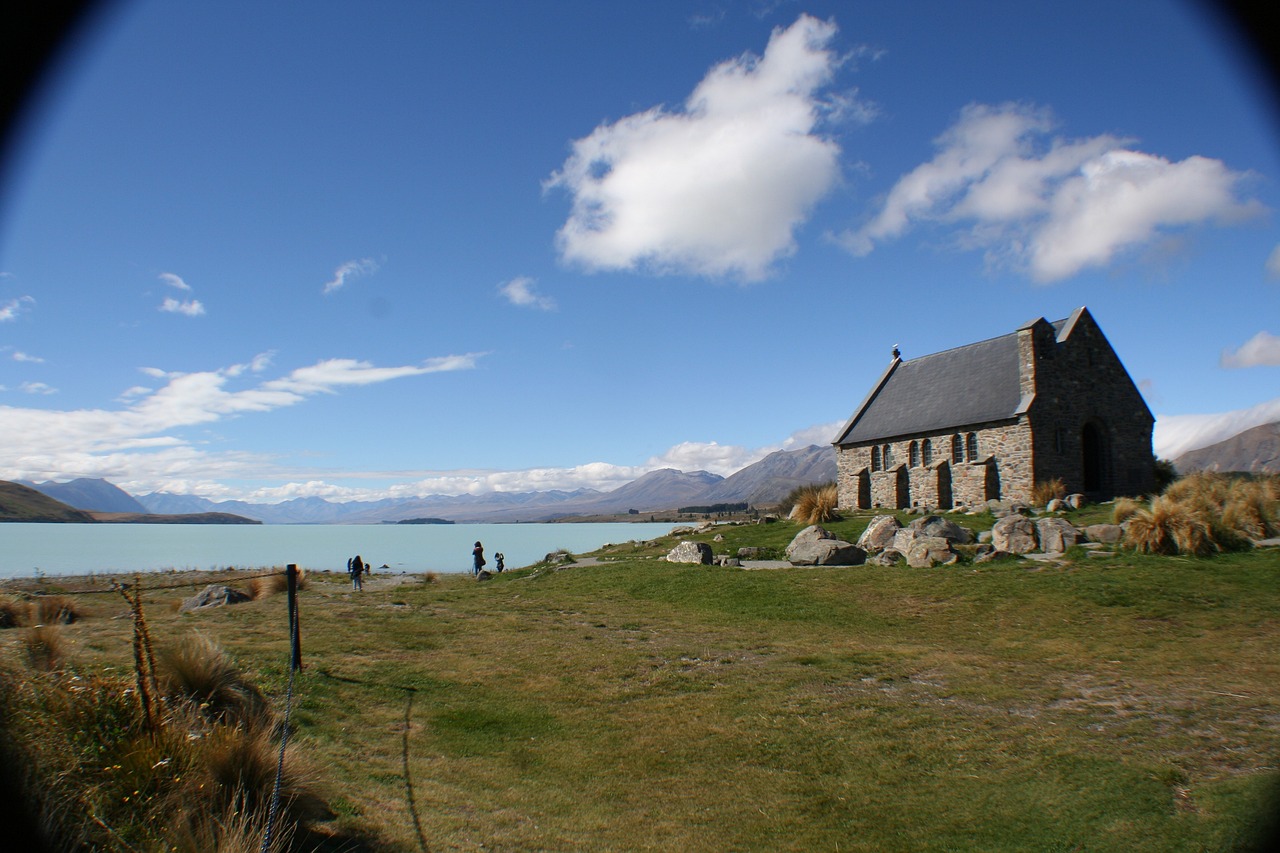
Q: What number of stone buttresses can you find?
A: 4